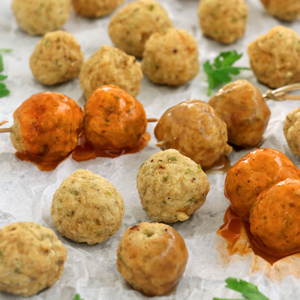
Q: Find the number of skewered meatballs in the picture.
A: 4